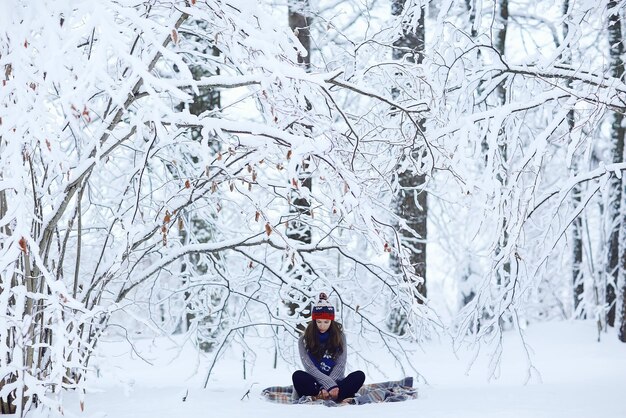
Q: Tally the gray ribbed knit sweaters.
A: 1